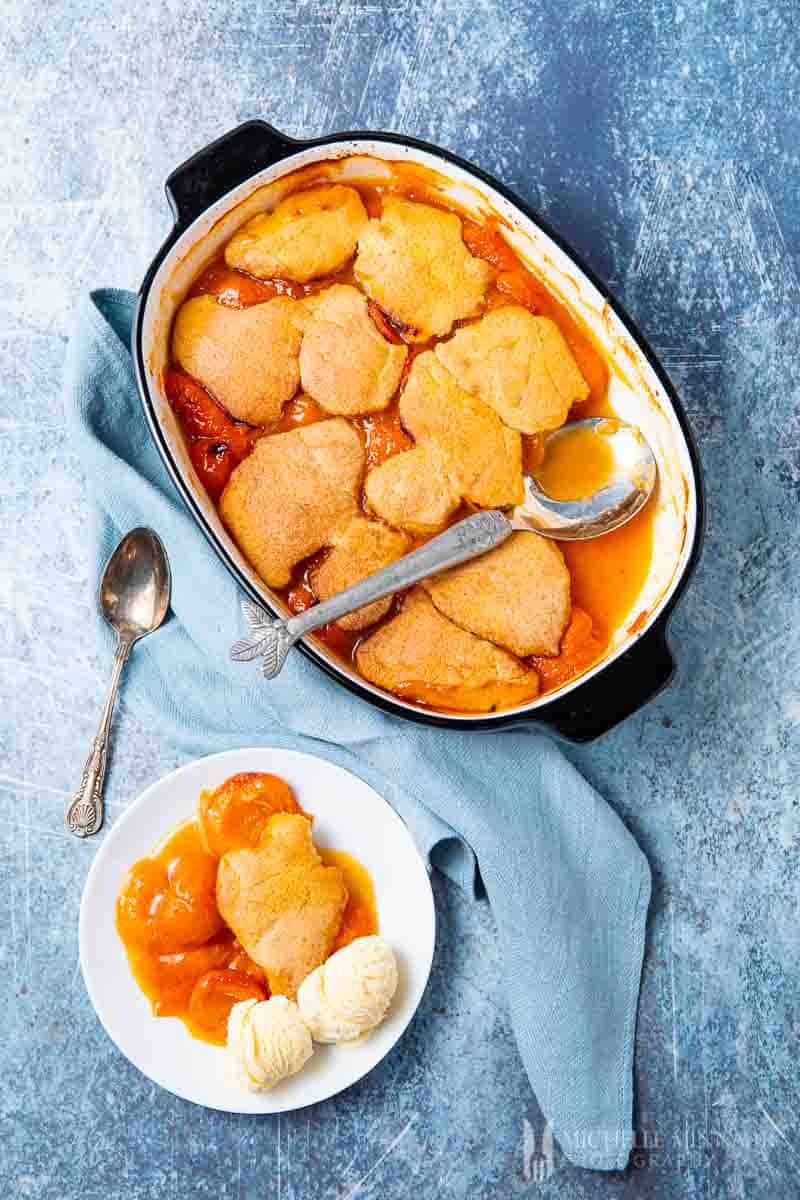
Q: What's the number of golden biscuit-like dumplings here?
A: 12